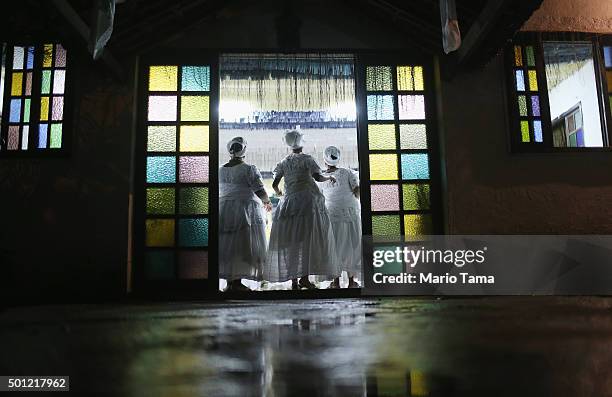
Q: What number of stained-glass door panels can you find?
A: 2